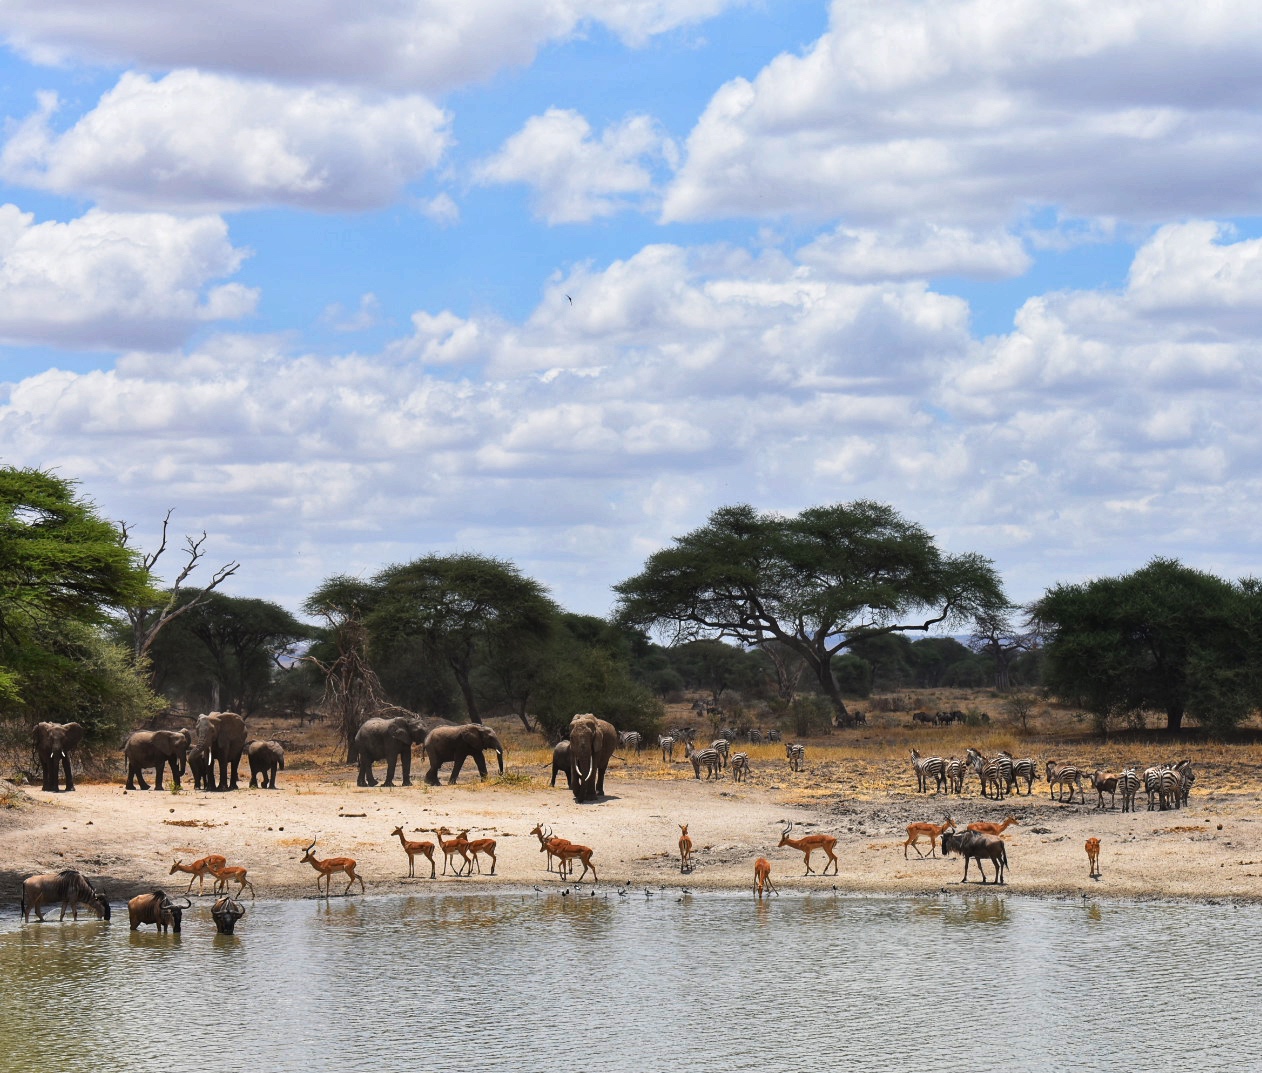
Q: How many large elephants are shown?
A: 6